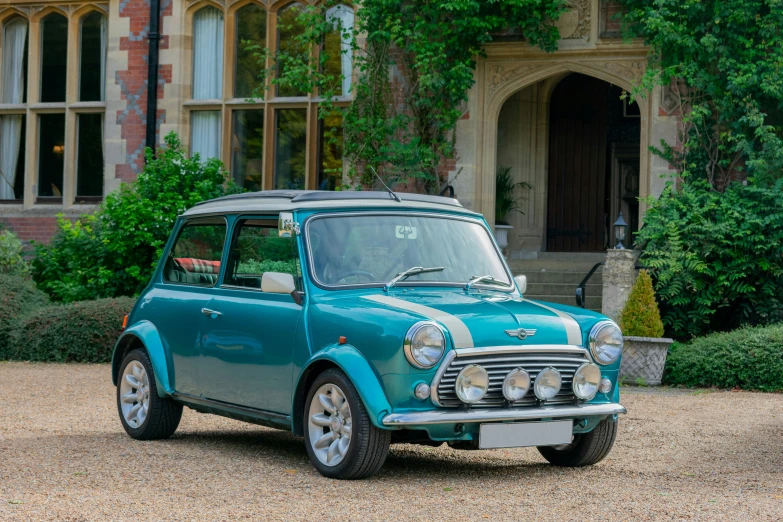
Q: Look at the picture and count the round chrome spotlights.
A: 4